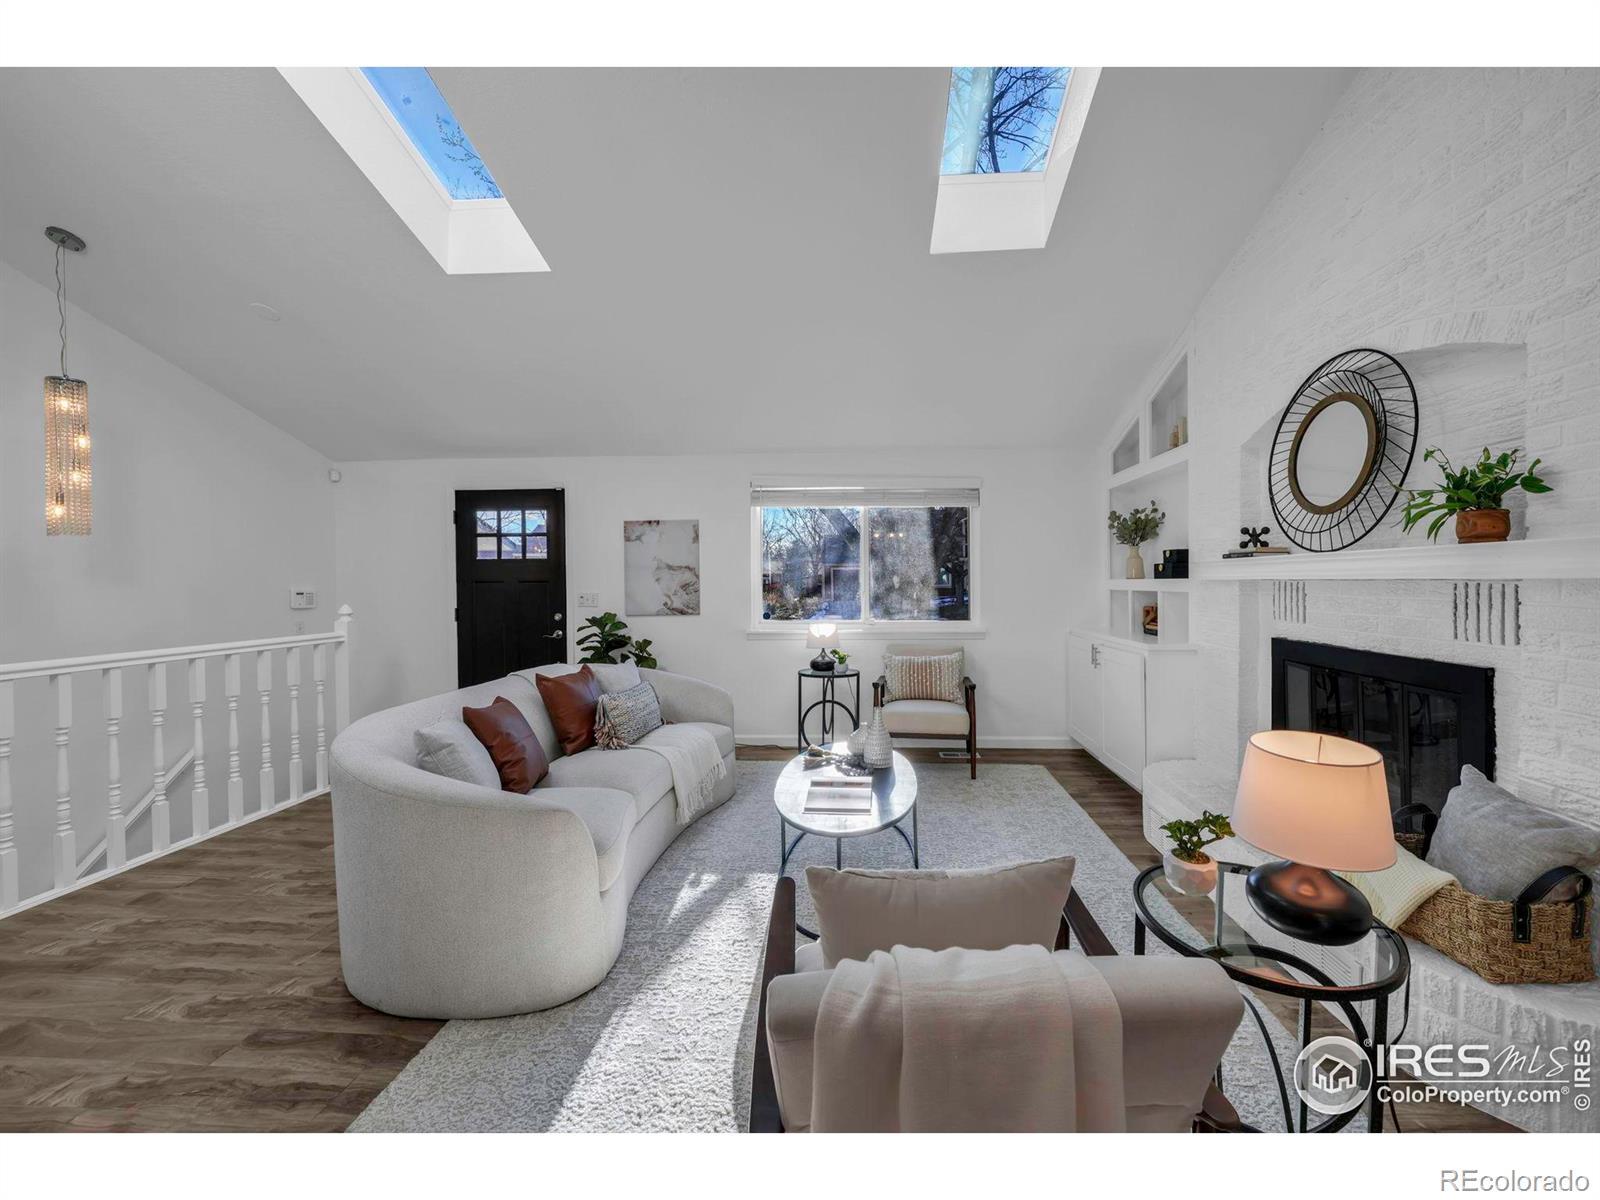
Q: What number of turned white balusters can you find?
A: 9